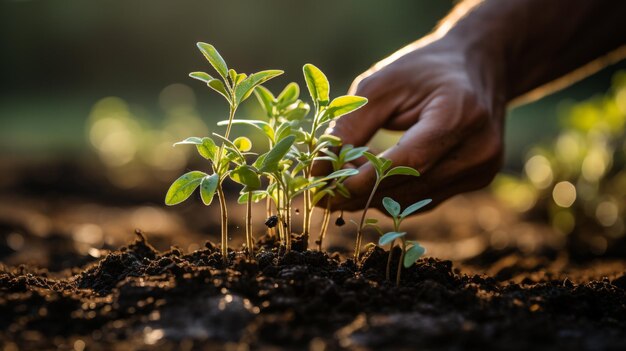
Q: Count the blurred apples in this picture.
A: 0